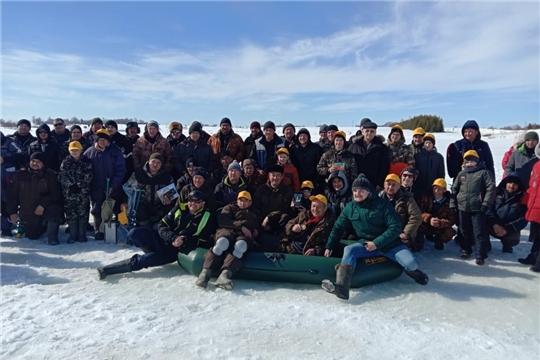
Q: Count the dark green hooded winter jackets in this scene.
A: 1